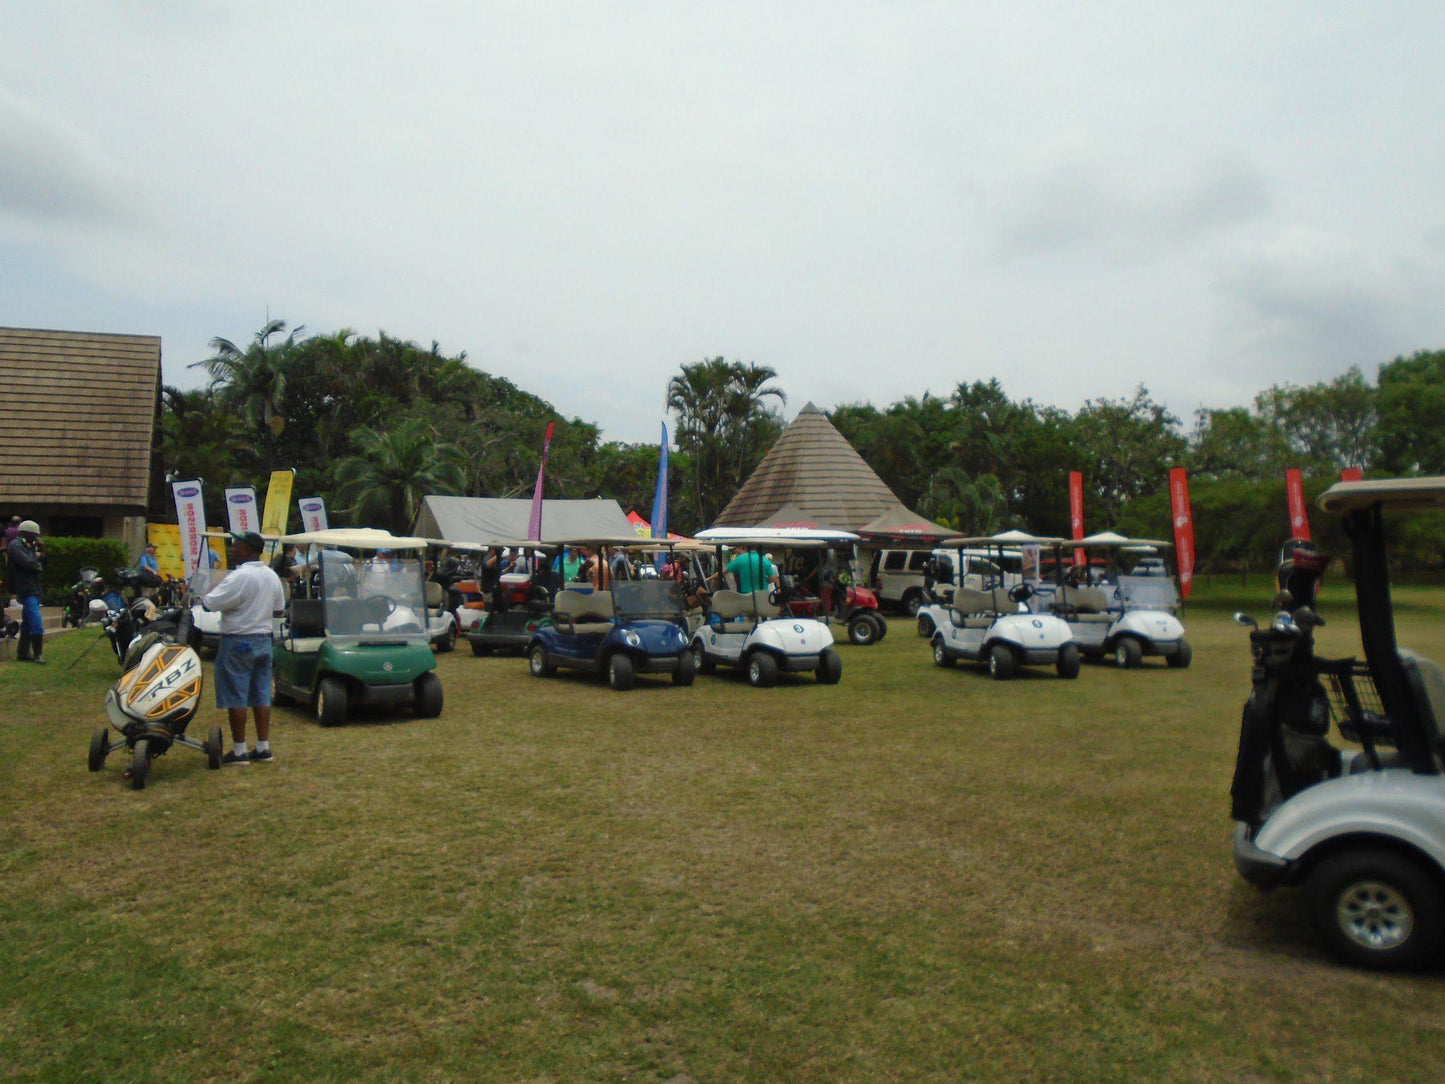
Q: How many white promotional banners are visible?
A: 3